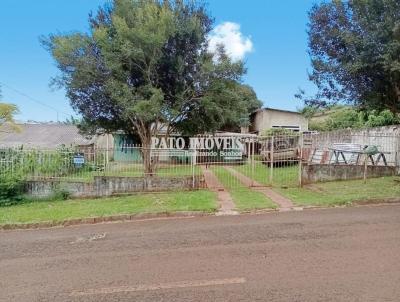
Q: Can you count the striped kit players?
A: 0